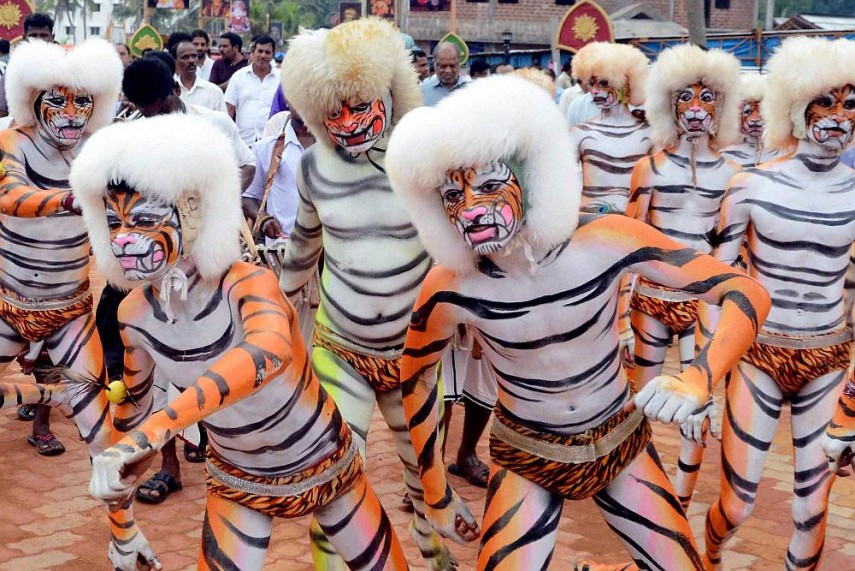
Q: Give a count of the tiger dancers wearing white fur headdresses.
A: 8